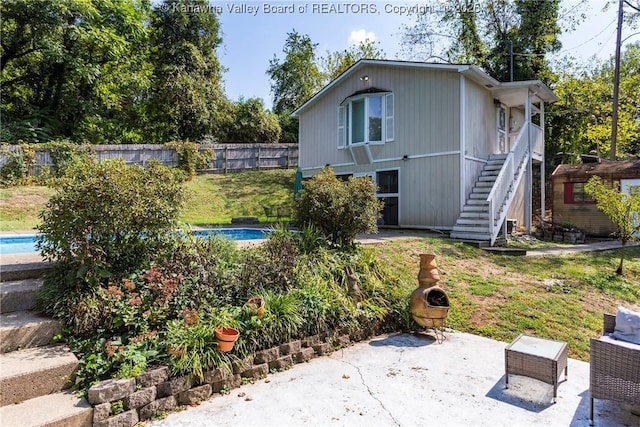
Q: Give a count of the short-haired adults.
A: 0